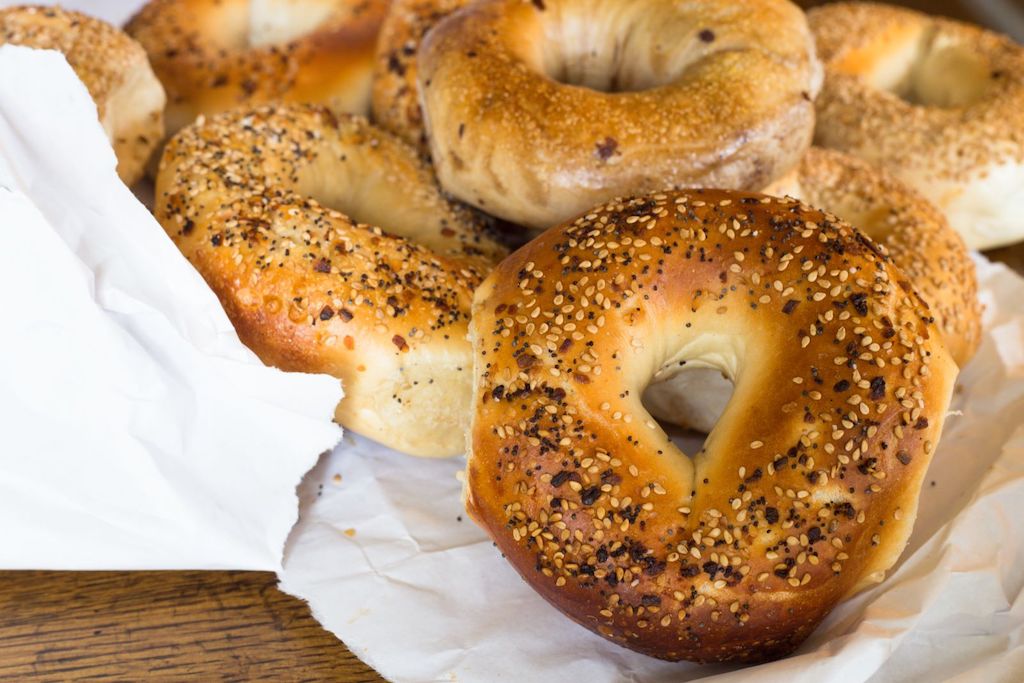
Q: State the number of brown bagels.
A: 8